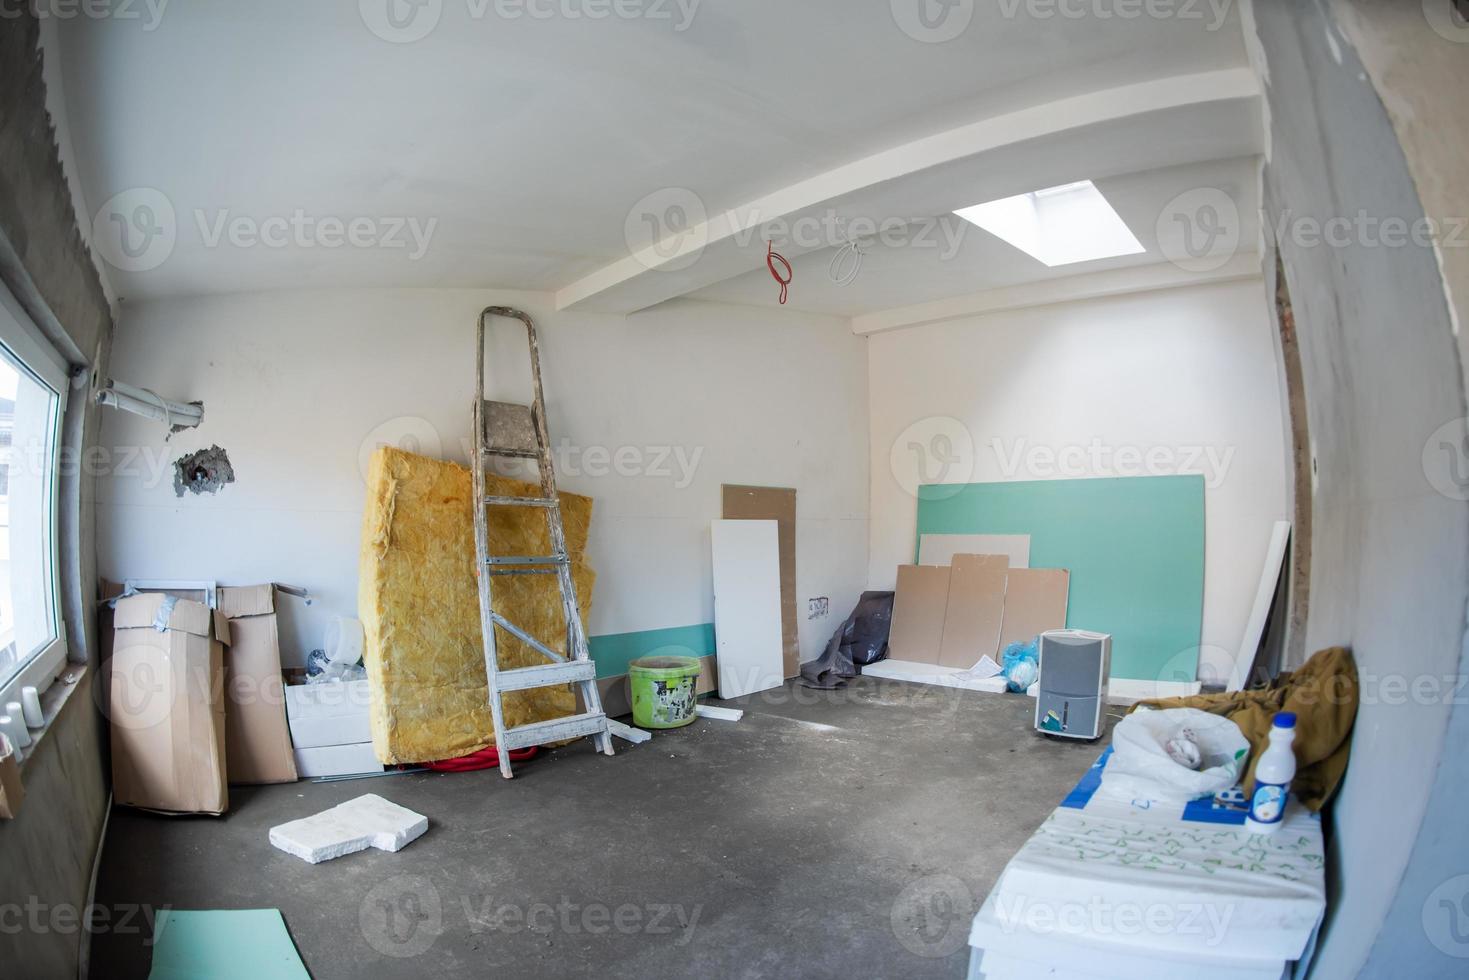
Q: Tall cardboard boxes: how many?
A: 2